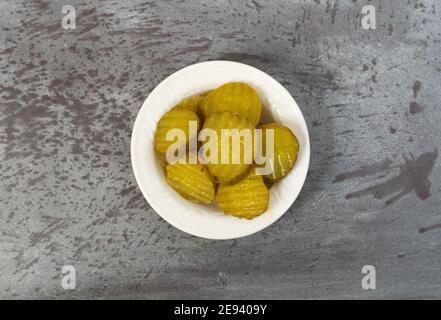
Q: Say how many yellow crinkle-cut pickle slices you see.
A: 7